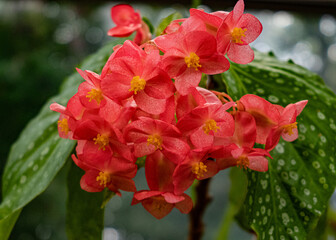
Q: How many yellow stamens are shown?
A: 12